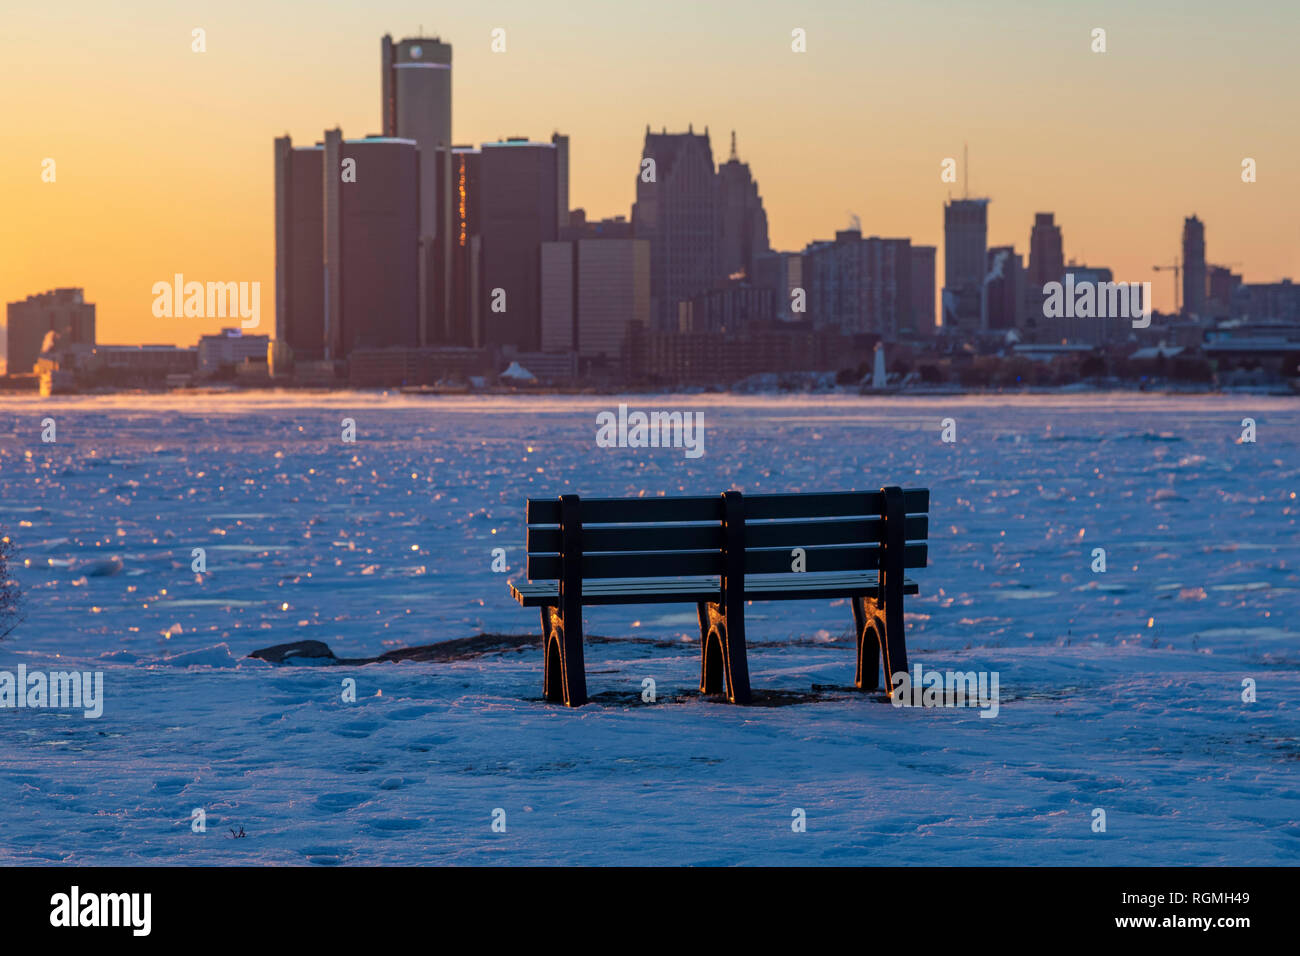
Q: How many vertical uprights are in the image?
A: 3